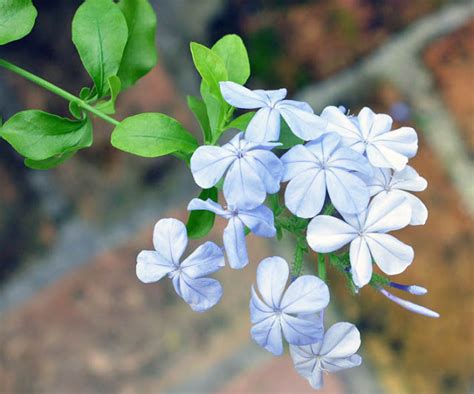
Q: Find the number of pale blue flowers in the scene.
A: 10